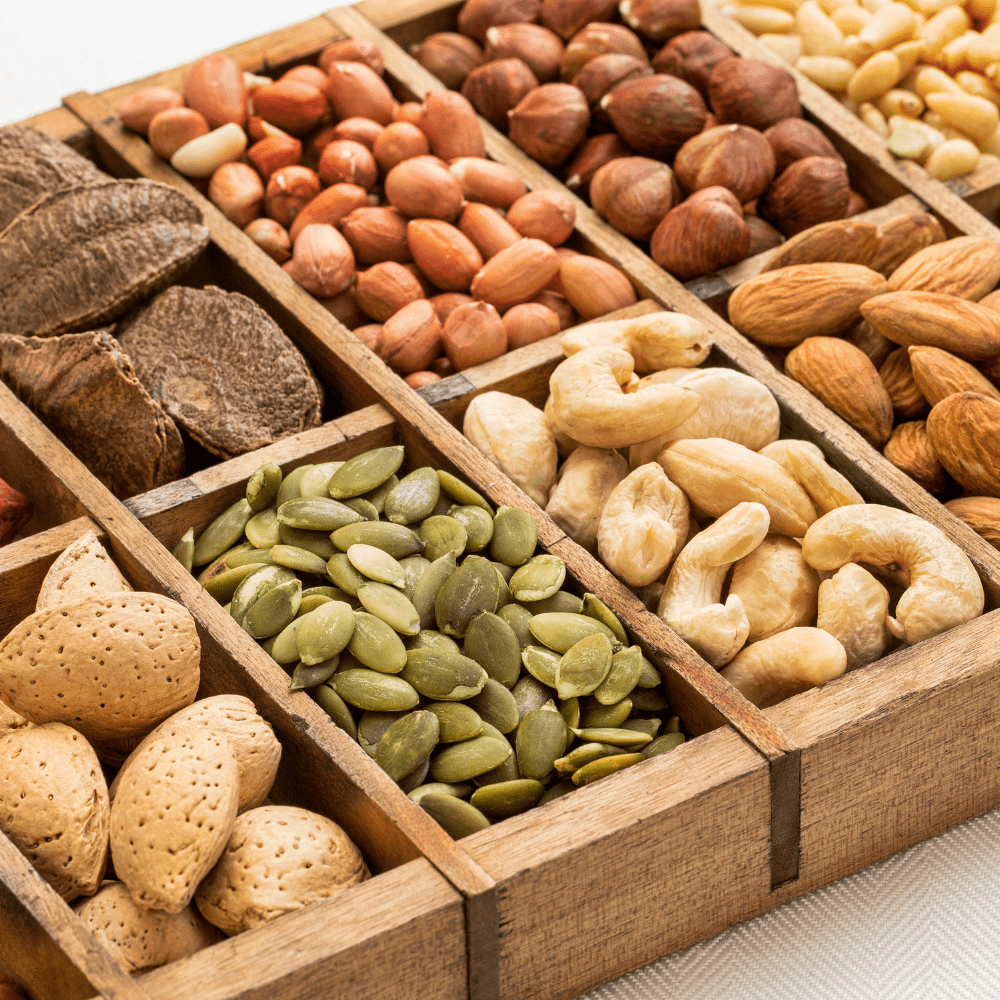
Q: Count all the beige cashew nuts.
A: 13